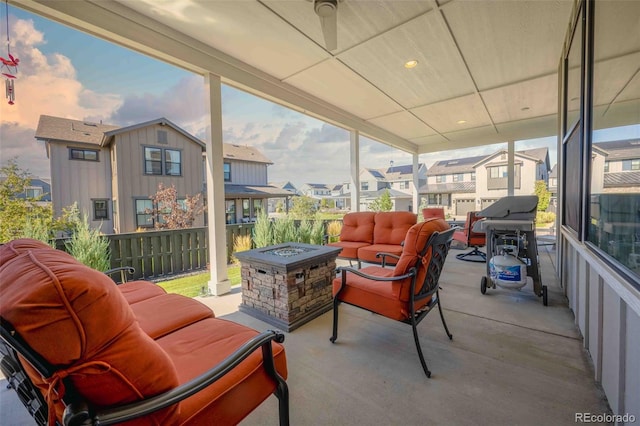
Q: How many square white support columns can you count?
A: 4